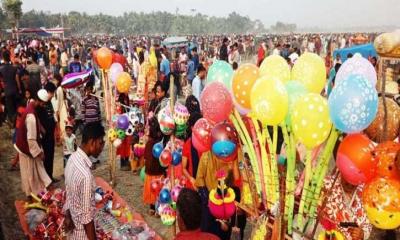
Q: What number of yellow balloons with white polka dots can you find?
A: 1